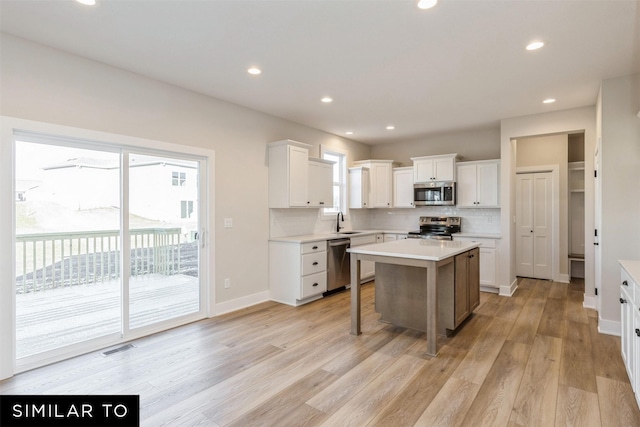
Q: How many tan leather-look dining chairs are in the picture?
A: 0